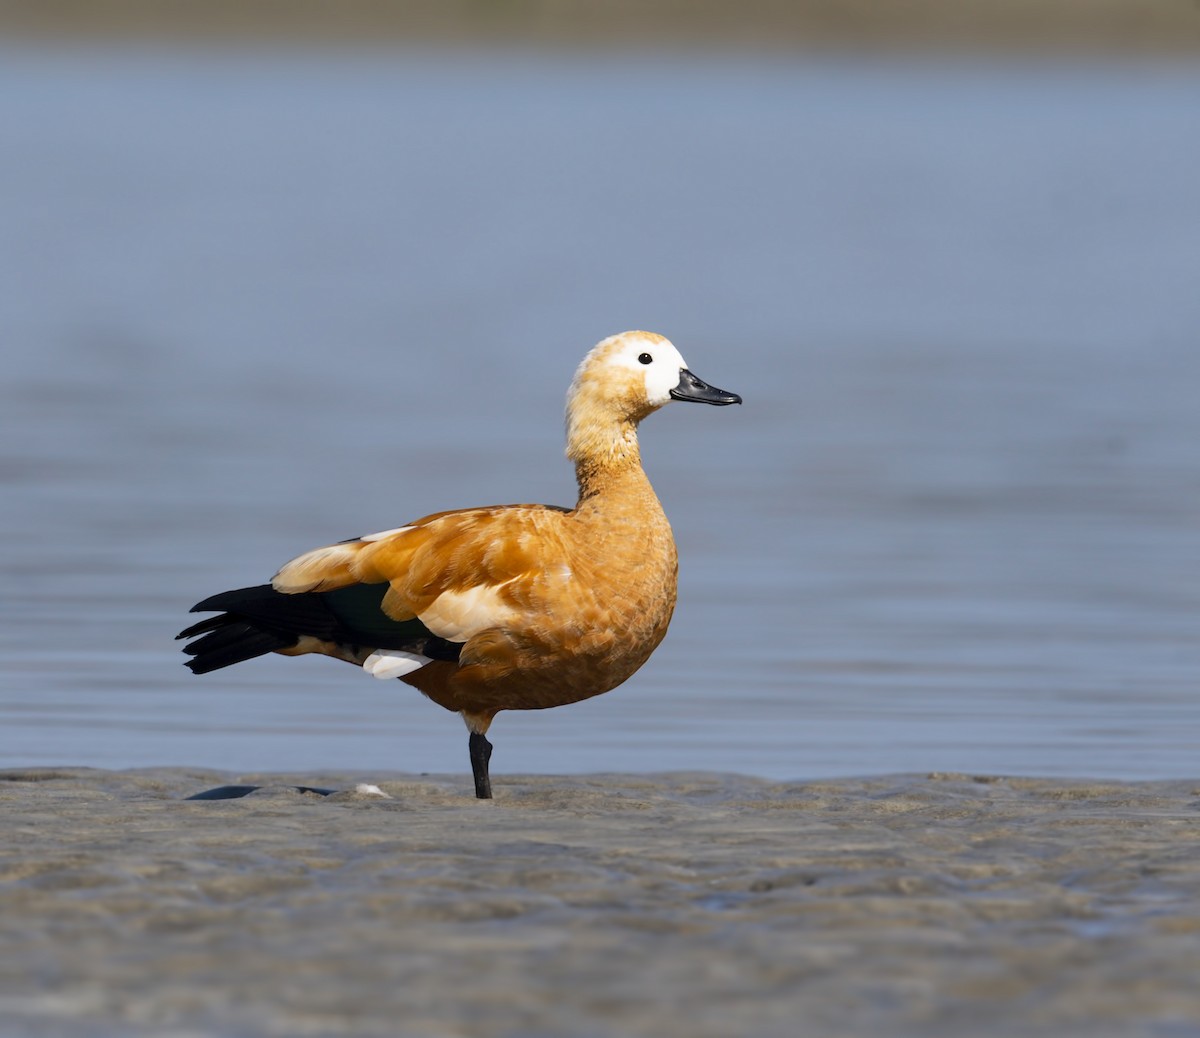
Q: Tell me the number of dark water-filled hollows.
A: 2